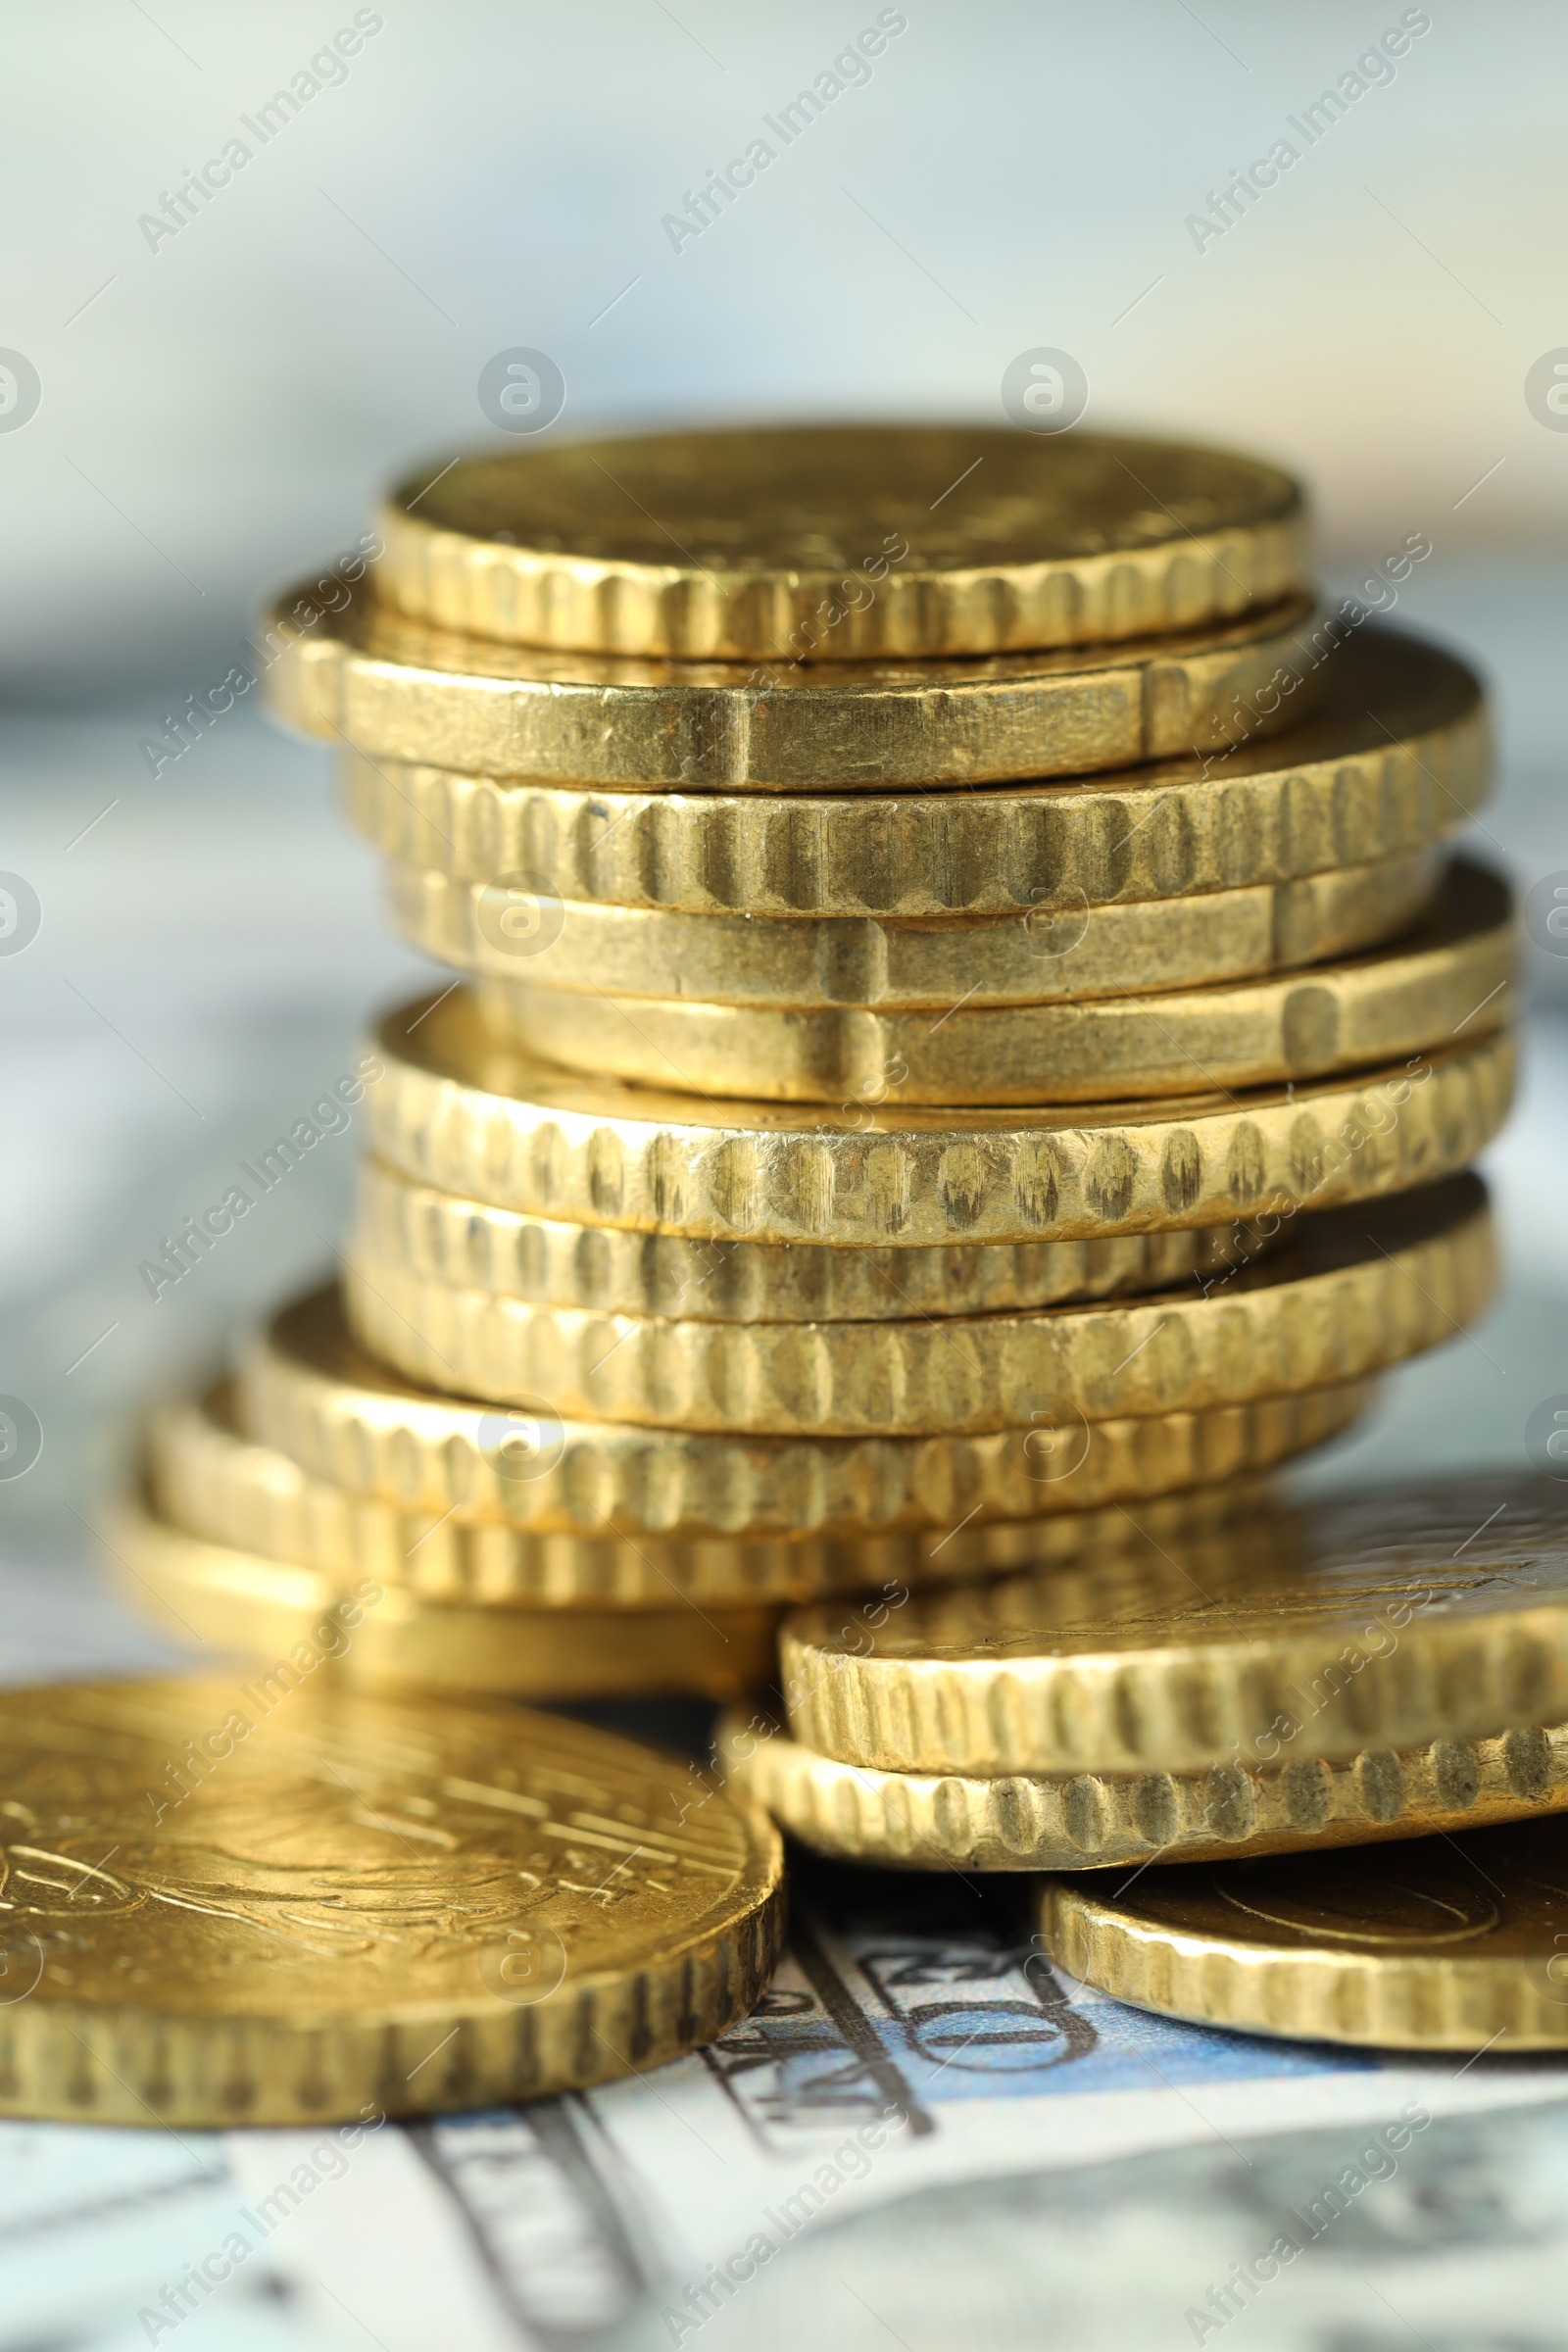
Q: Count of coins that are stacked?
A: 11